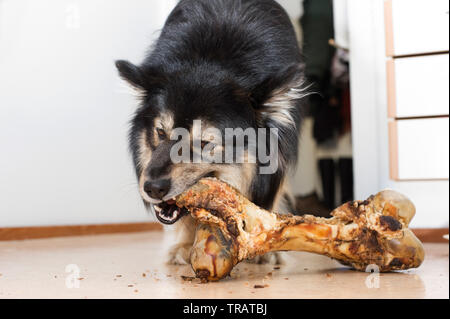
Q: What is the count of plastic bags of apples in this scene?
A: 0